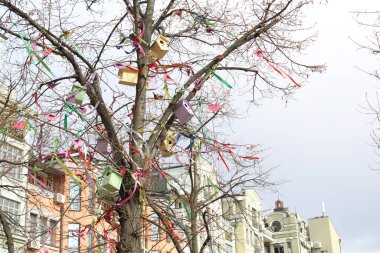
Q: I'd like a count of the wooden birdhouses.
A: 8